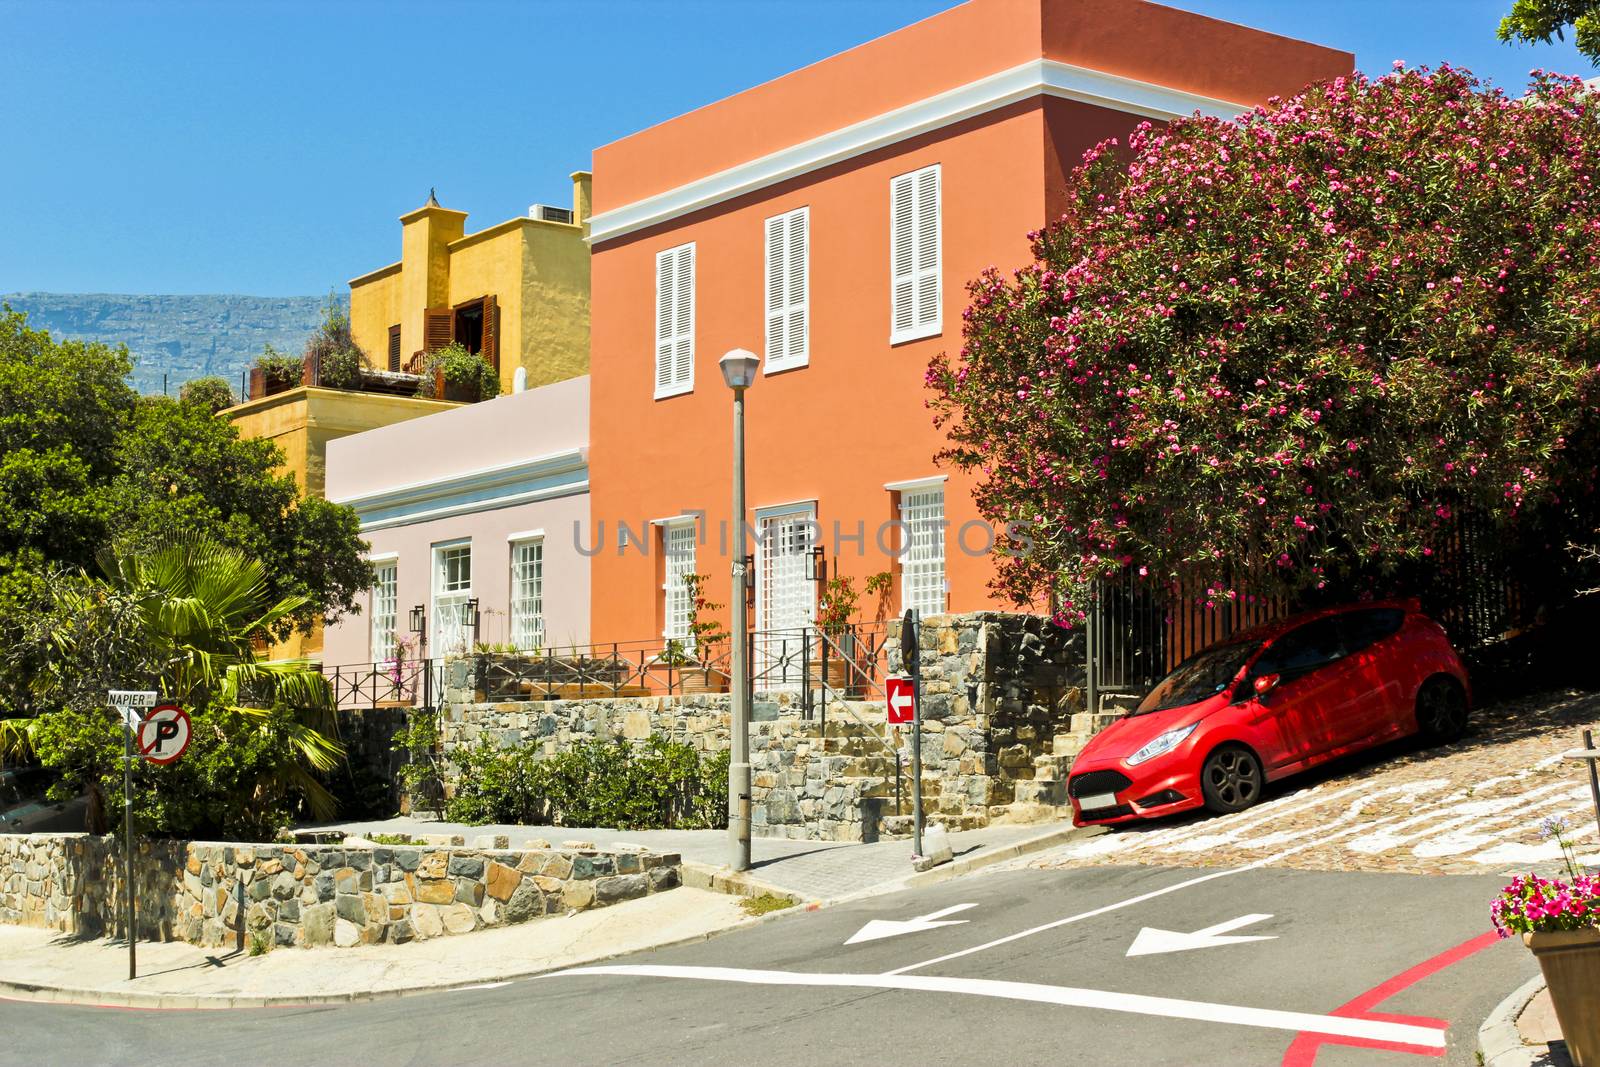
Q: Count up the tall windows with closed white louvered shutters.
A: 3